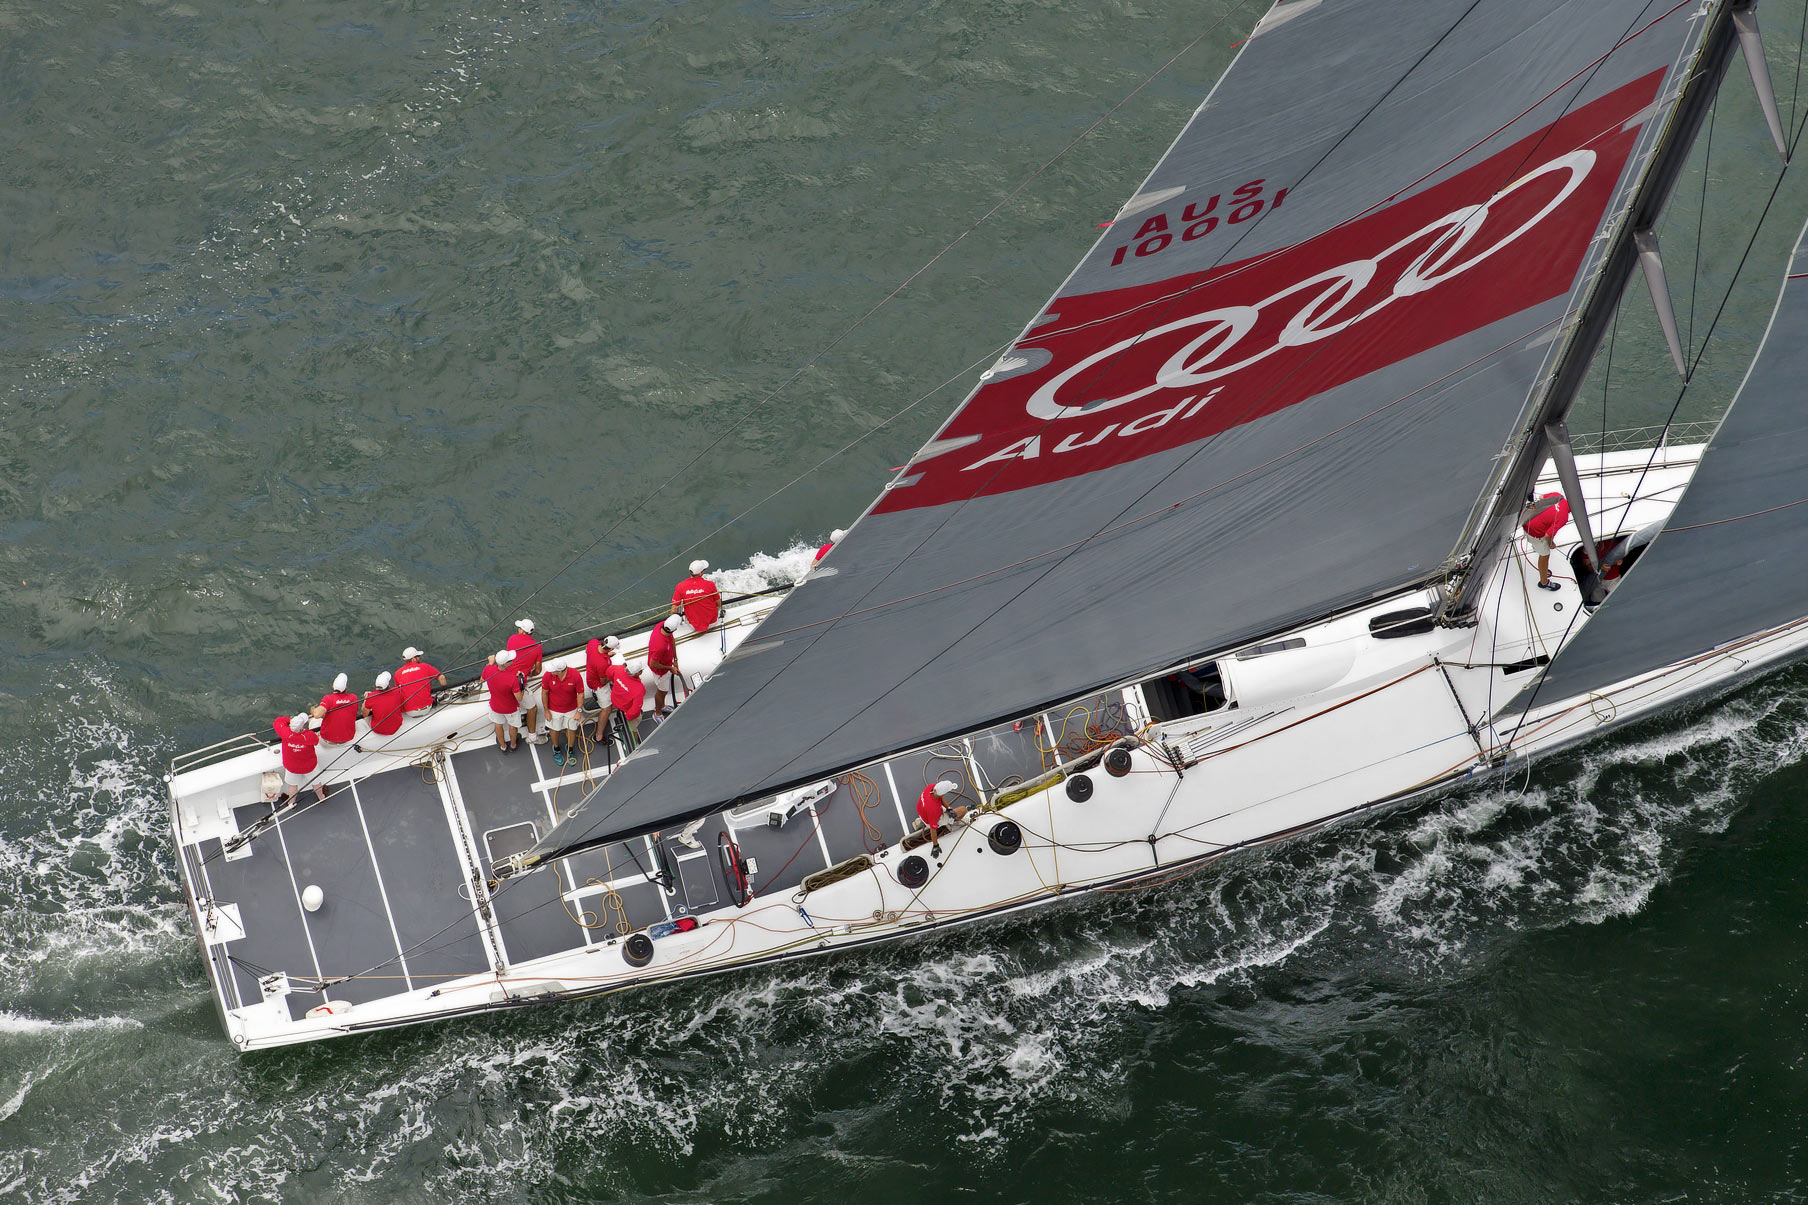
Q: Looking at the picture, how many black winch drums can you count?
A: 5